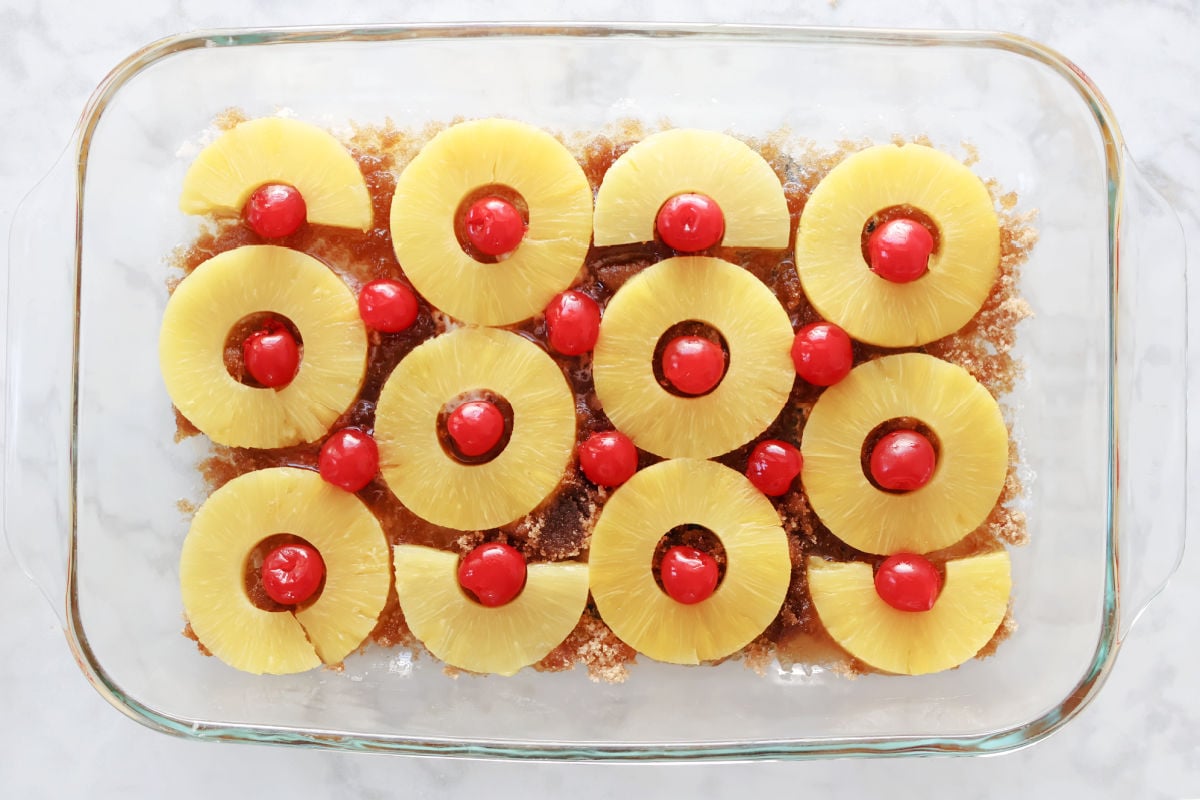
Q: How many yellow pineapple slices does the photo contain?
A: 12